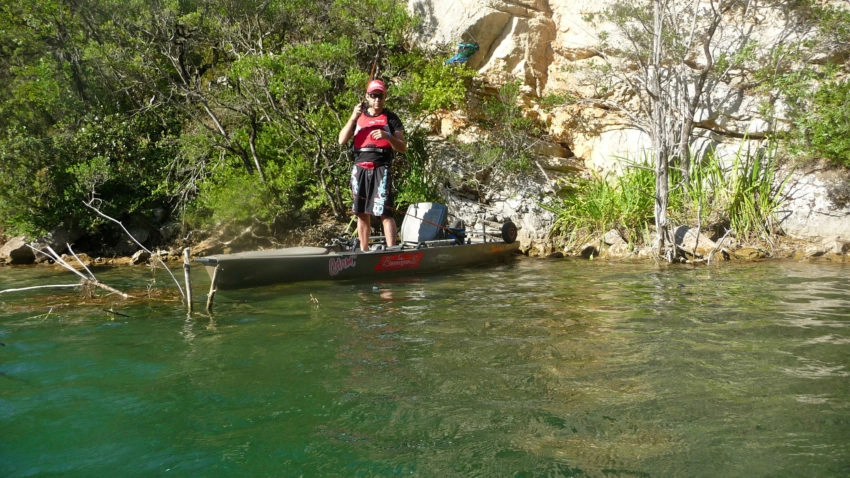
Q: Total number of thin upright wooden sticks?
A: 2